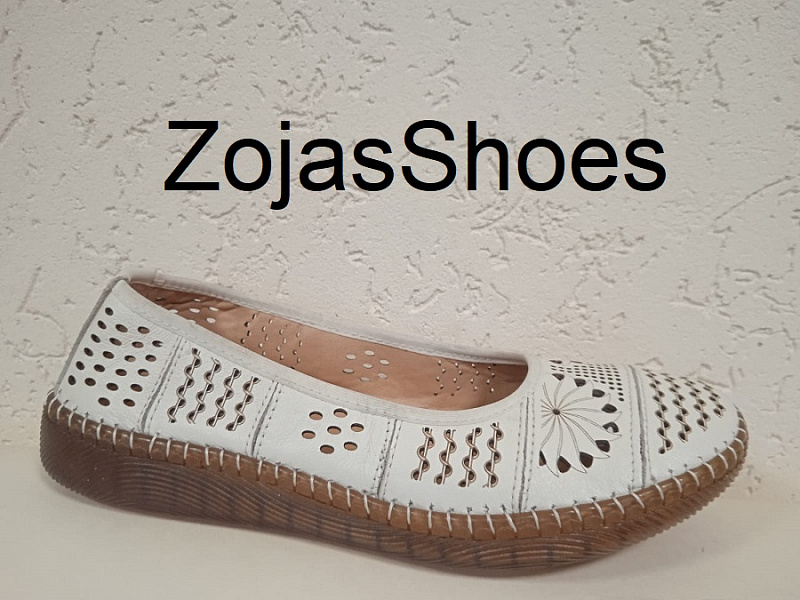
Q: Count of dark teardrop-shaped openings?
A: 9